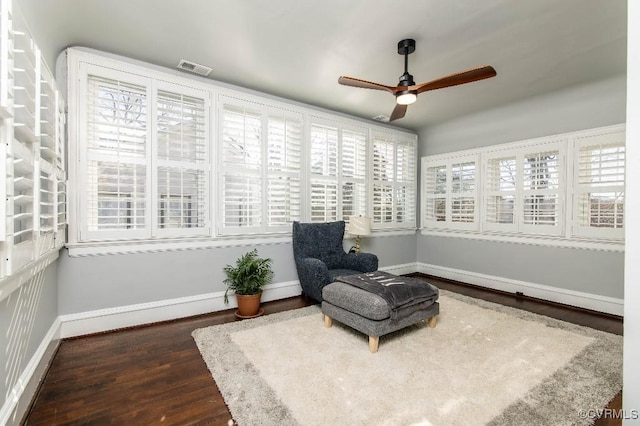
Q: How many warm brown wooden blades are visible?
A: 3